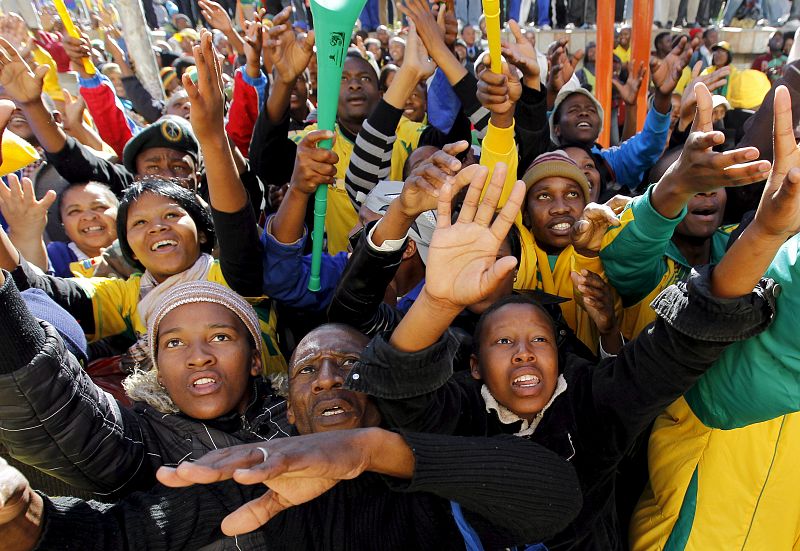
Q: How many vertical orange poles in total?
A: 2